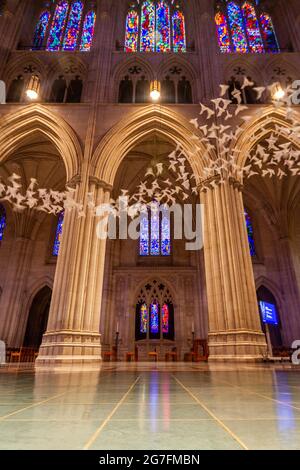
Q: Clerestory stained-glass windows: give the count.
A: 3